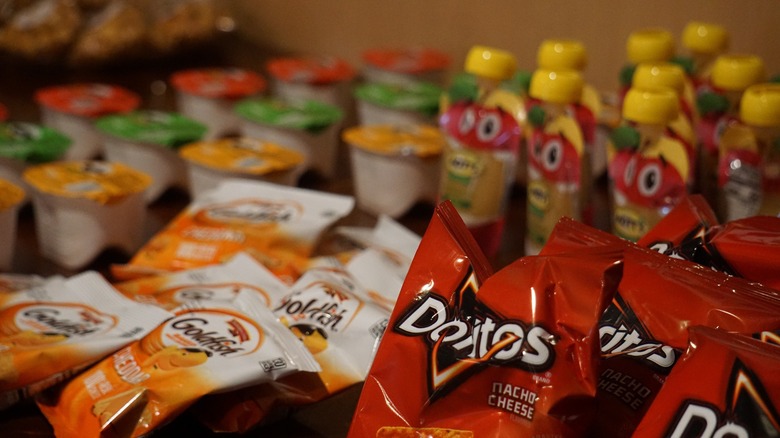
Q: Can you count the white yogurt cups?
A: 13